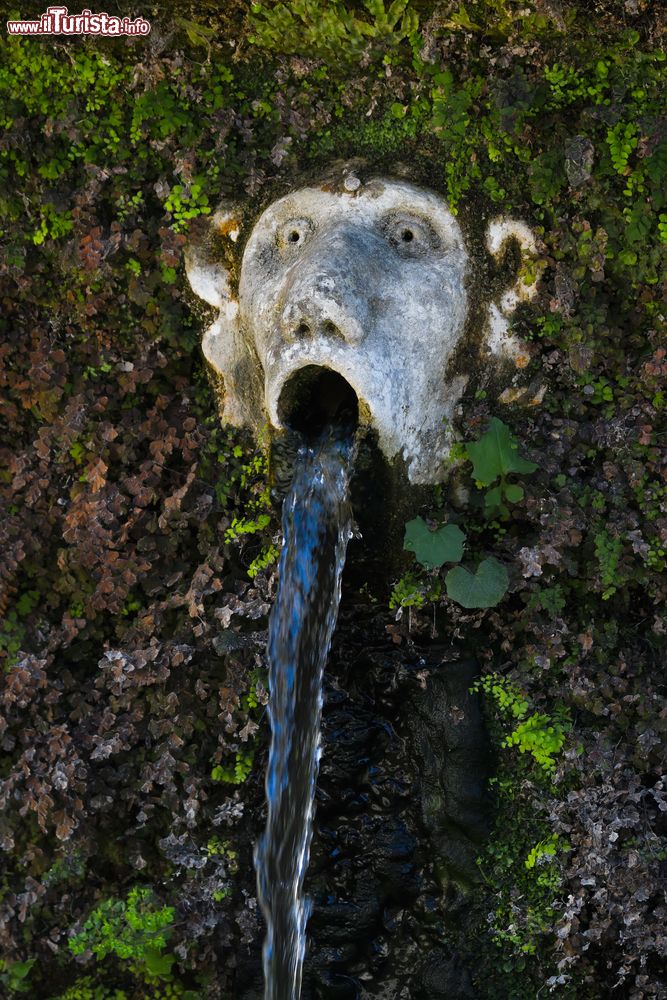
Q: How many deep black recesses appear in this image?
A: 5